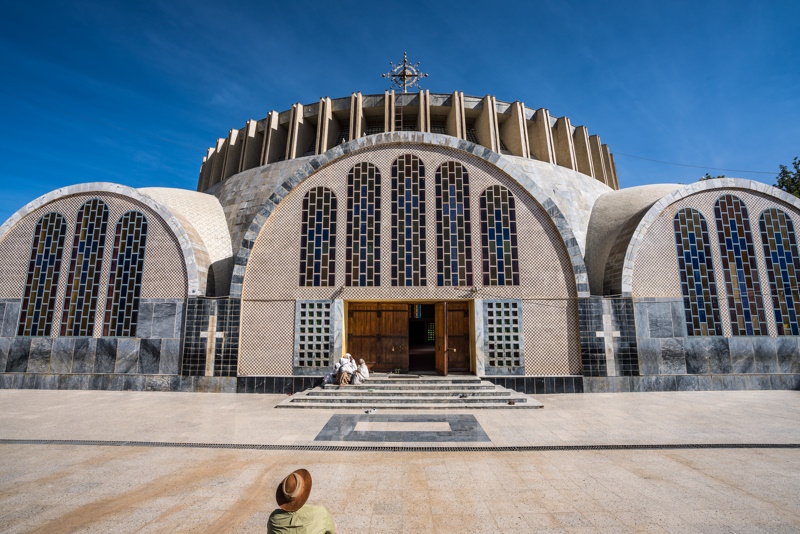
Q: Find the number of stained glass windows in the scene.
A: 11